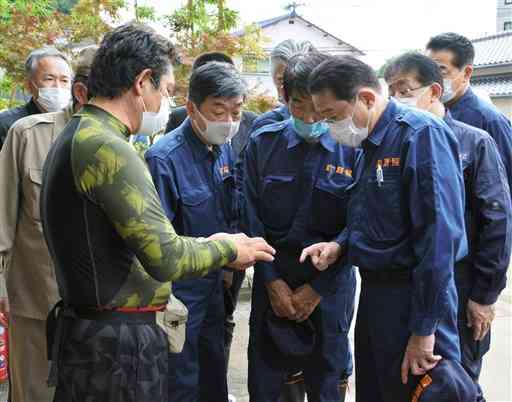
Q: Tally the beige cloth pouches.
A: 1